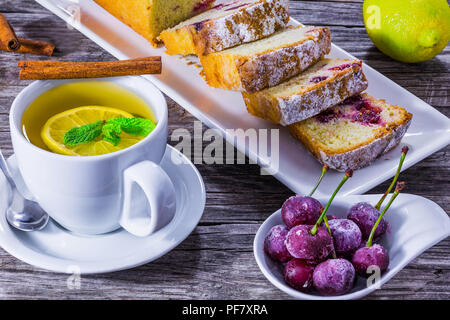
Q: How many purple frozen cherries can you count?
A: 8